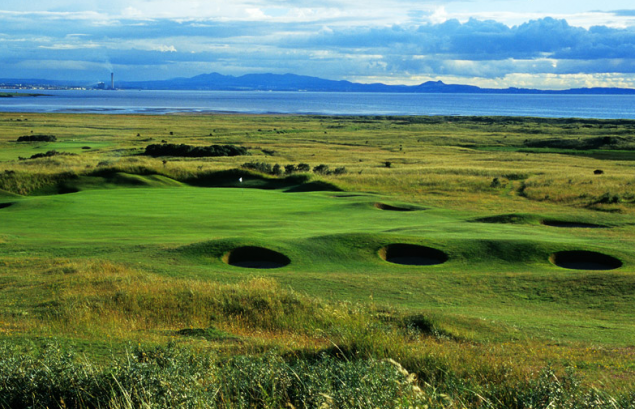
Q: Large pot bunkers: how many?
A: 3